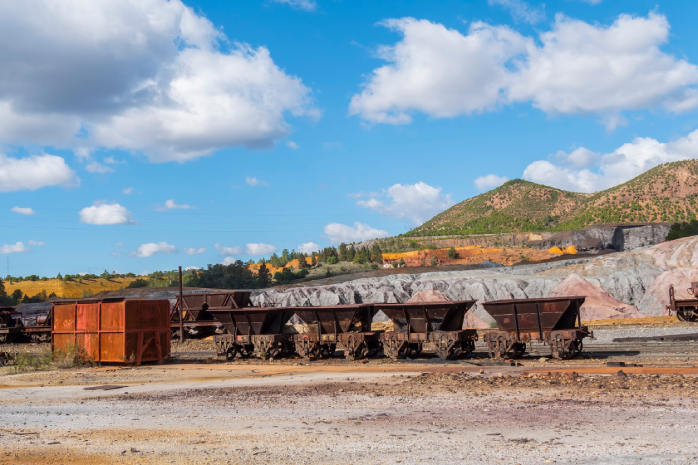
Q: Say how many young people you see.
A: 0